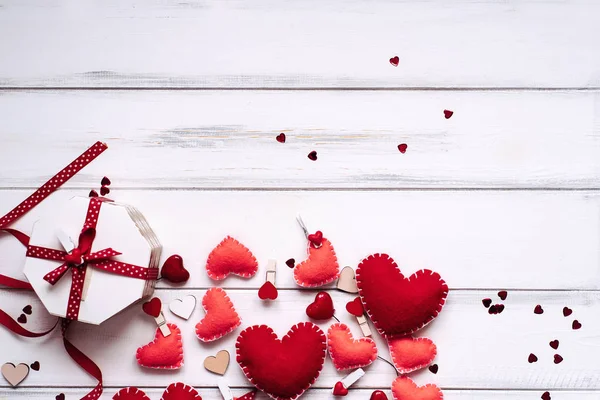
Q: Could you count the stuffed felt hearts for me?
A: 10